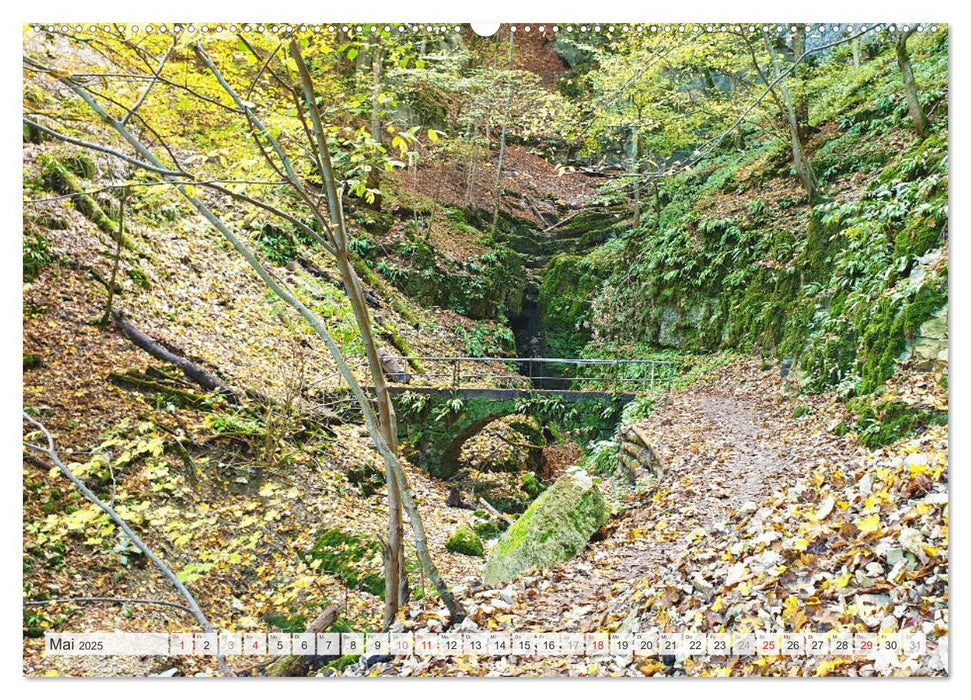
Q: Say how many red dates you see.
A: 6